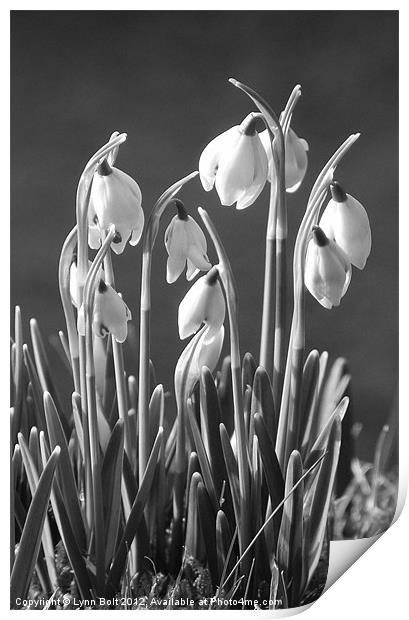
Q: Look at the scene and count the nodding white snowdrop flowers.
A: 10